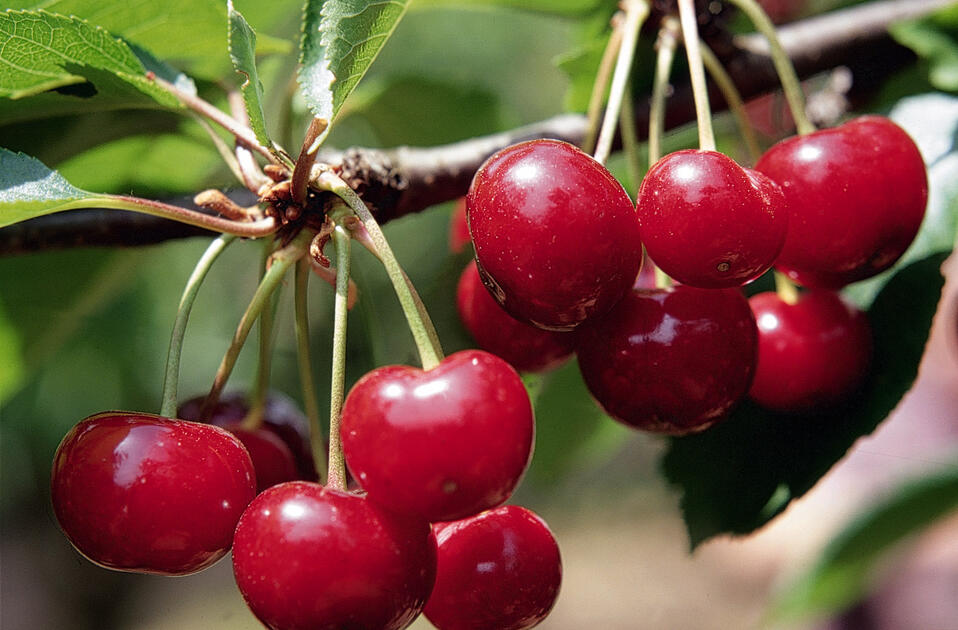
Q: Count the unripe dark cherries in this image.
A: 0